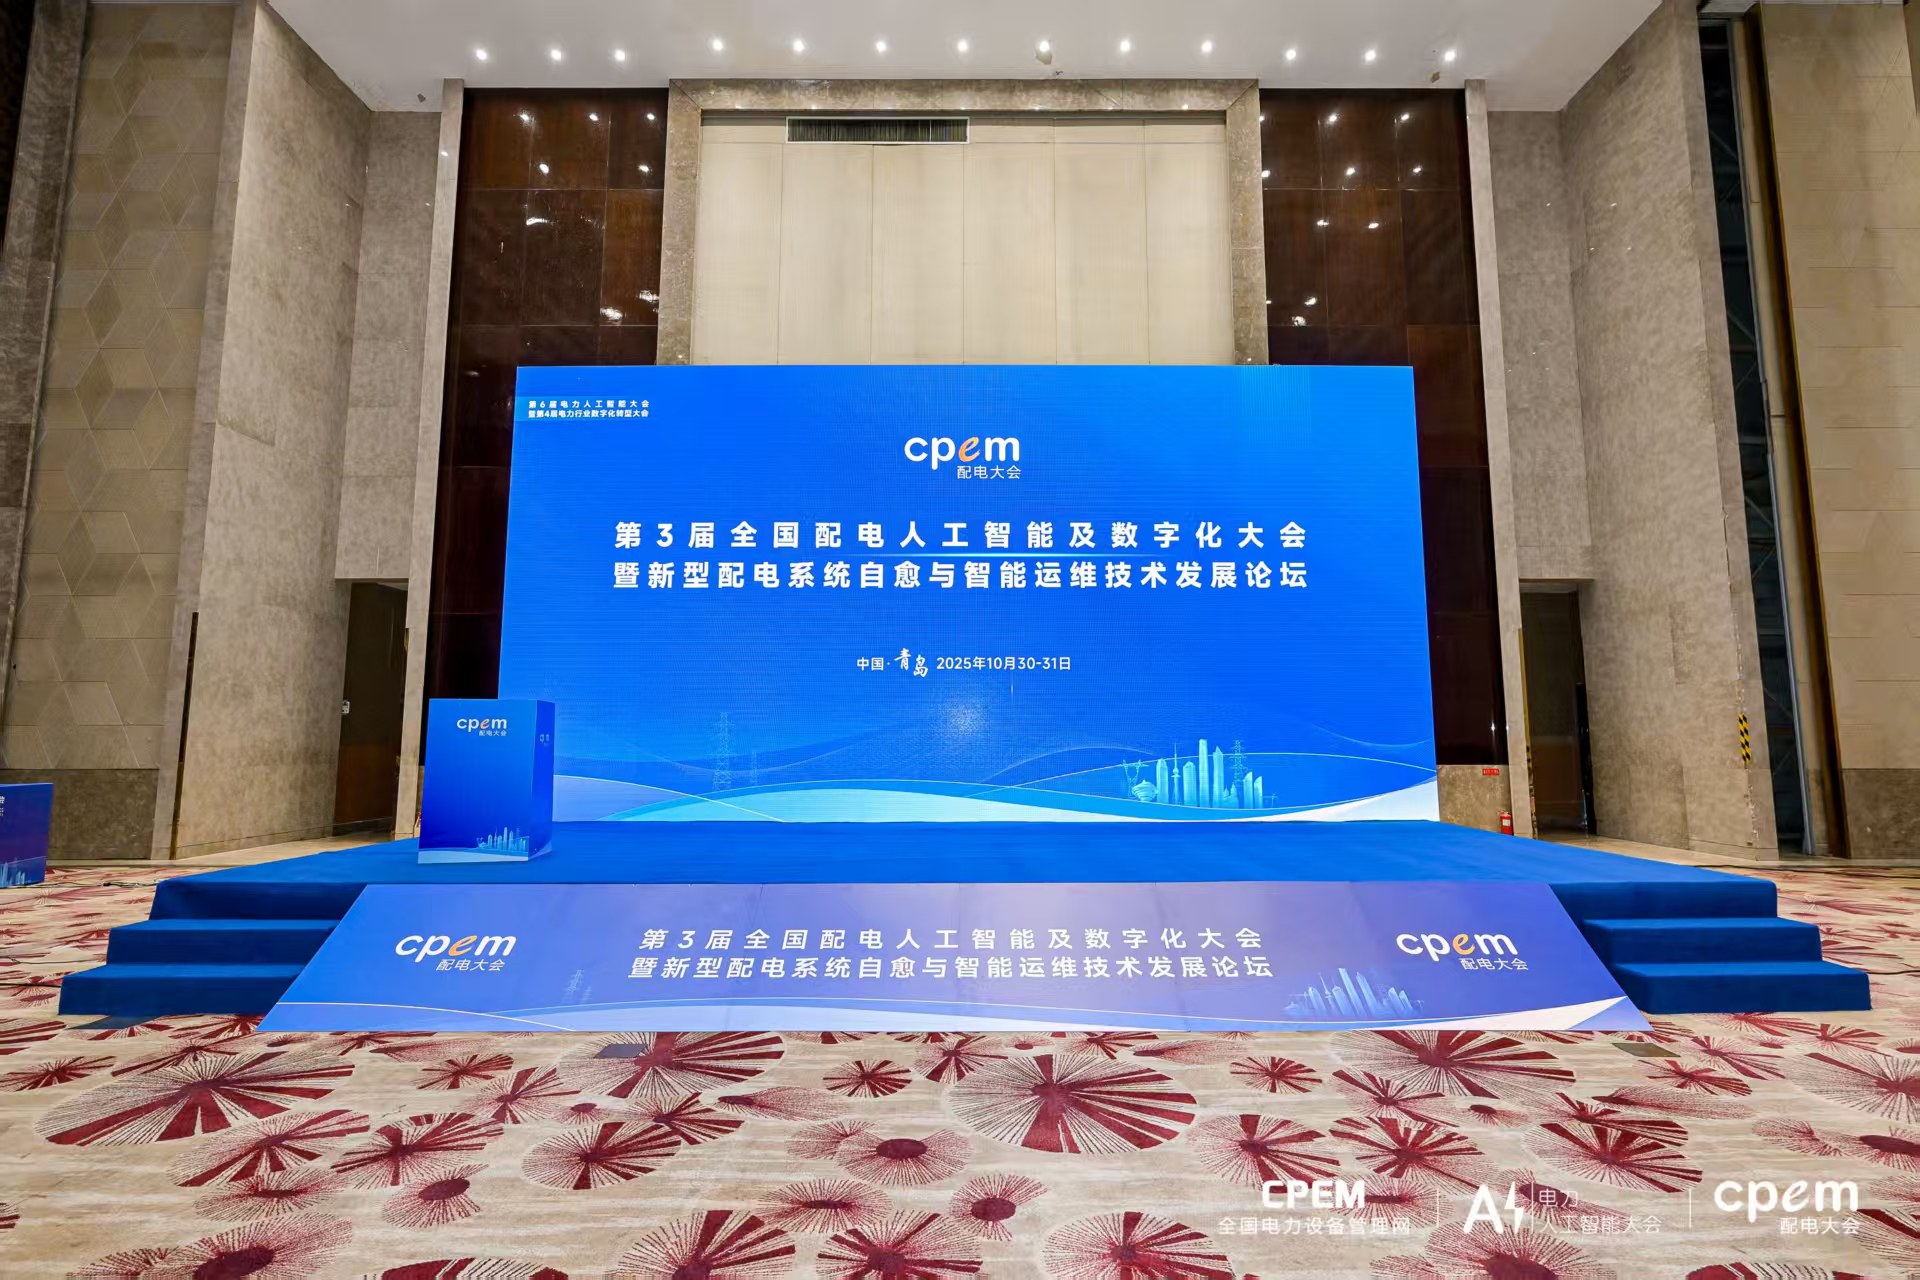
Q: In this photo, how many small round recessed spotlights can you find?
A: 13